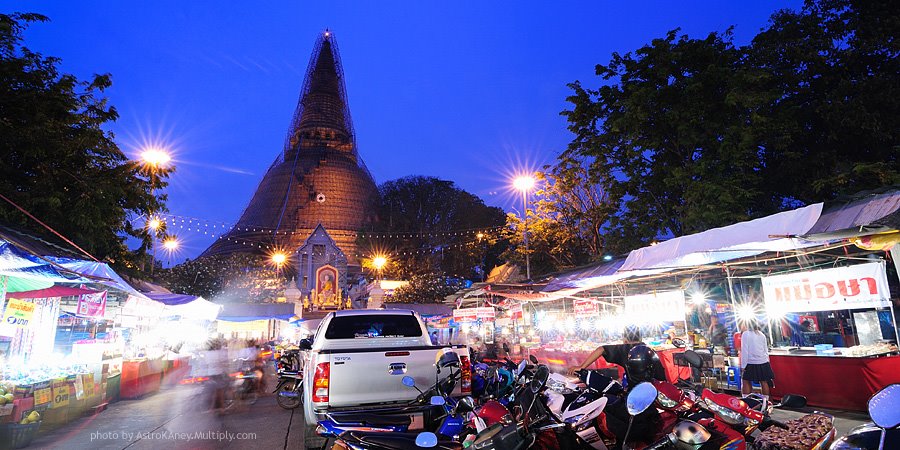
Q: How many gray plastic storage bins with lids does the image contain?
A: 0